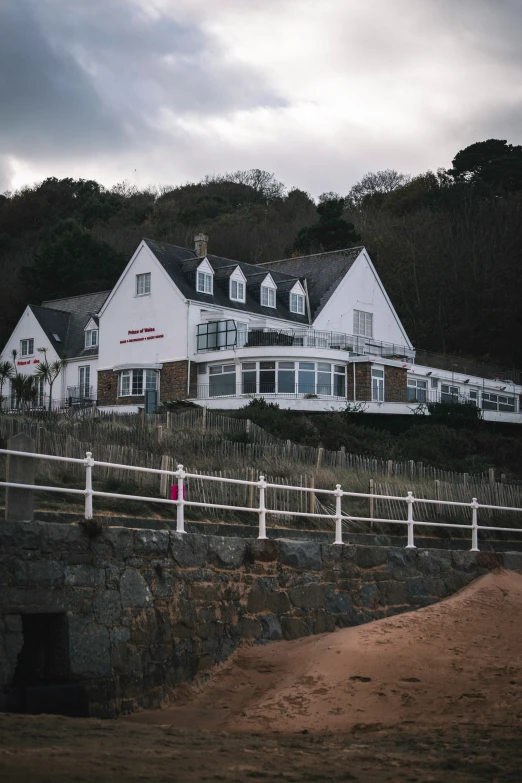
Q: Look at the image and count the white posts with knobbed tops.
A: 6